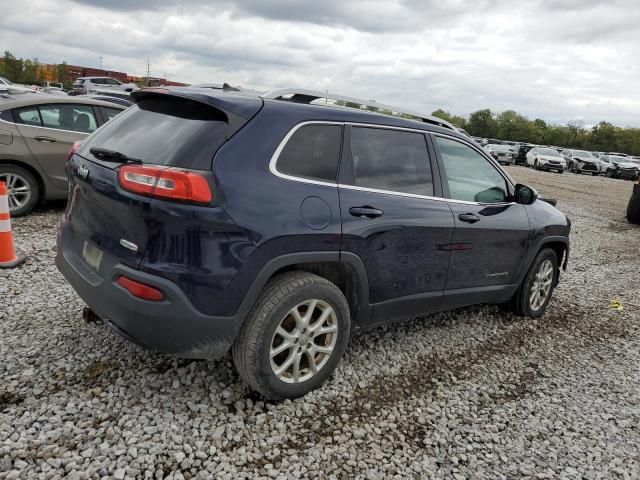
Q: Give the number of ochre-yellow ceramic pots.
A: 0